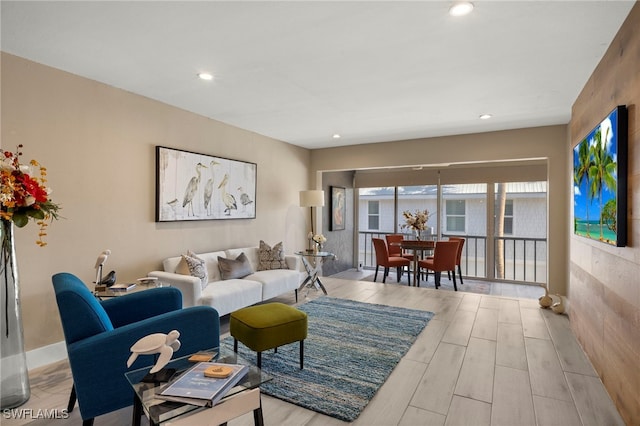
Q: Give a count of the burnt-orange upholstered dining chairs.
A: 4